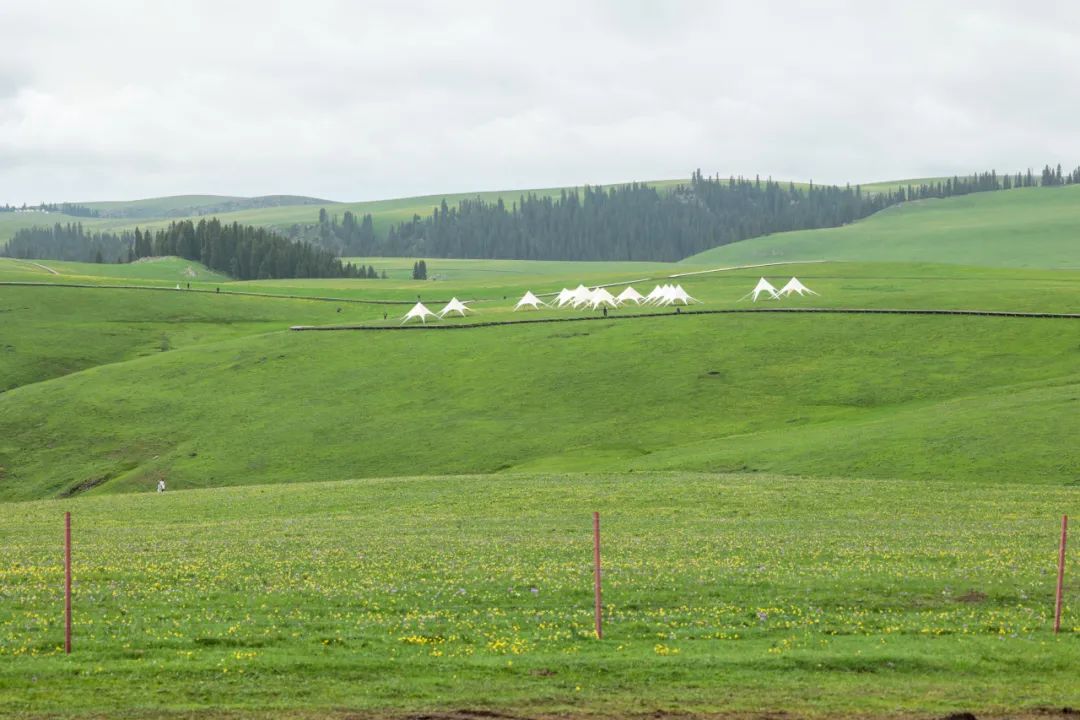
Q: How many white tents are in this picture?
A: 14